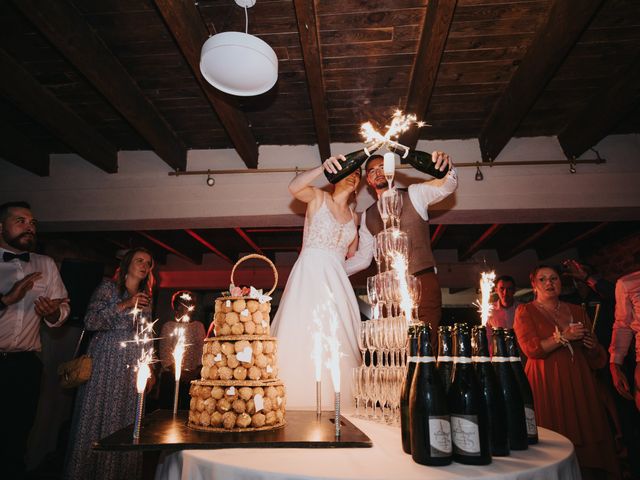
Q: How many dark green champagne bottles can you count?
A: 9